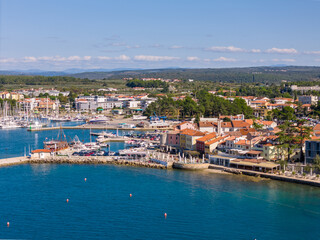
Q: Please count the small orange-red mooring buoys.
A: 5